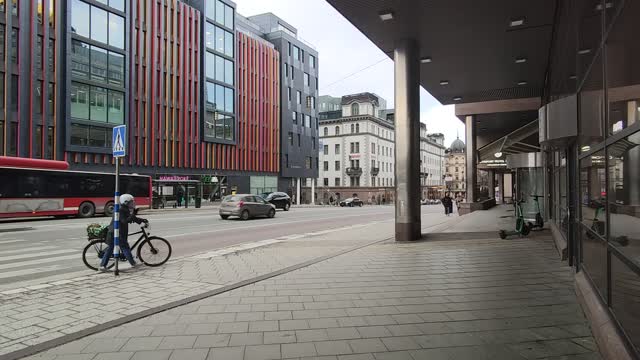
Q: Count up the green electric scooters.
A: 2